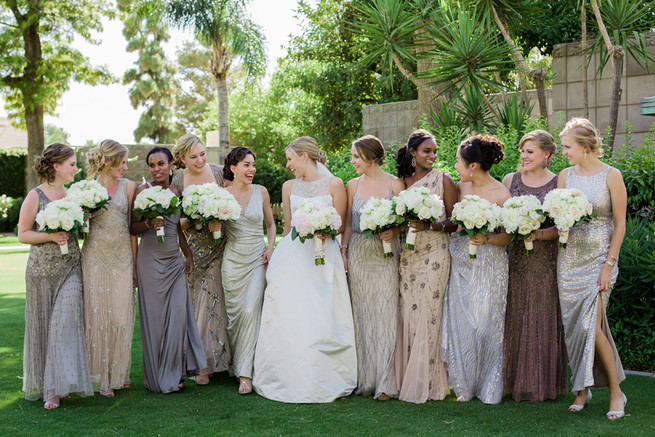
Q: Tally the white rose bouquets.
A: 11